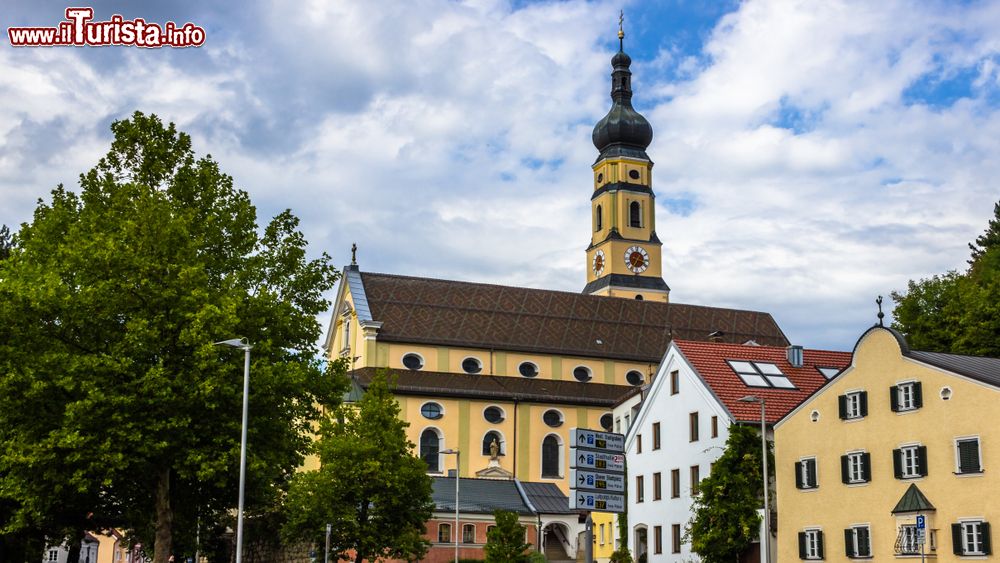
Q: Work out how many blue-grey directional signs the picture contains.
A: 4